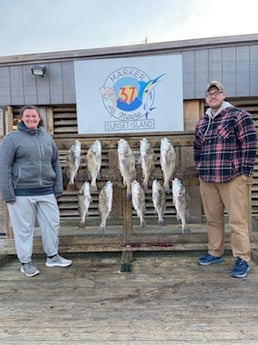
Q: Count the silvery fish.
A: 10